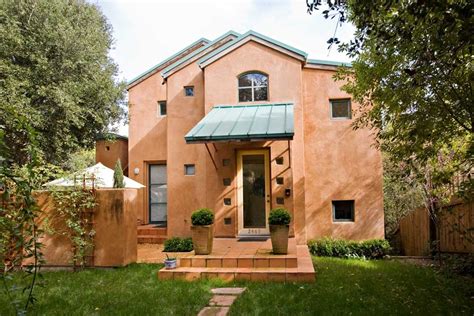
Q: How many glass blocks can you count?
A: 7